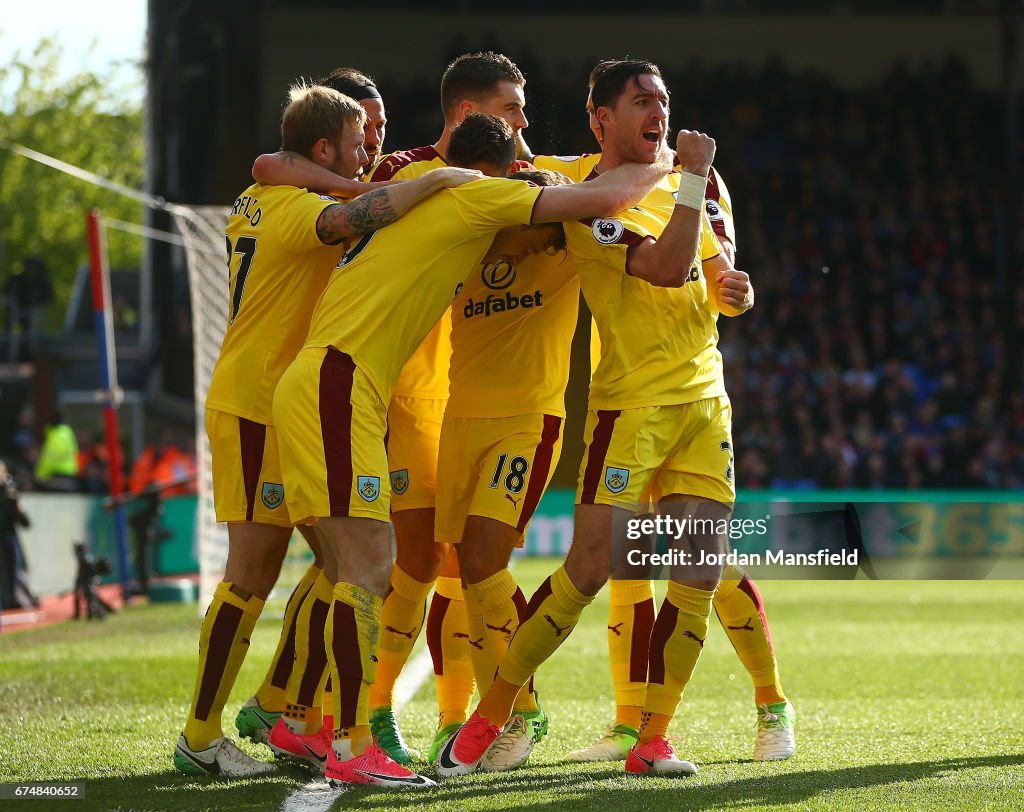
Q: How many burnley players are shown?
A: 7